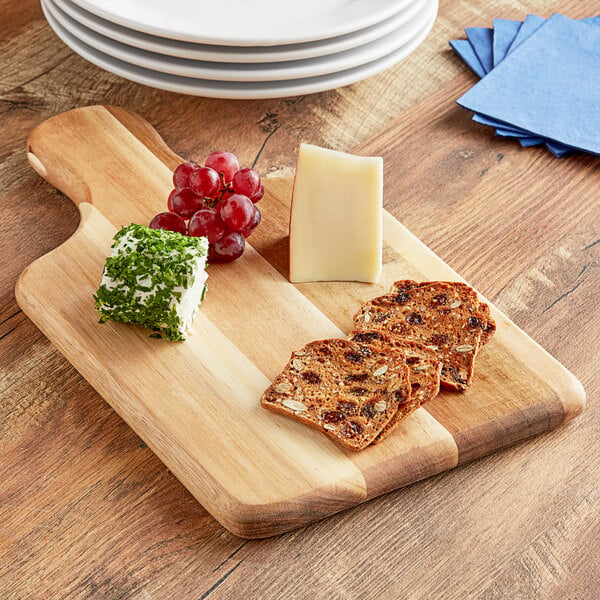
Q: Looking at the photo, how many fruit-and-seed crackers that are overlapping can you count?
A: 4